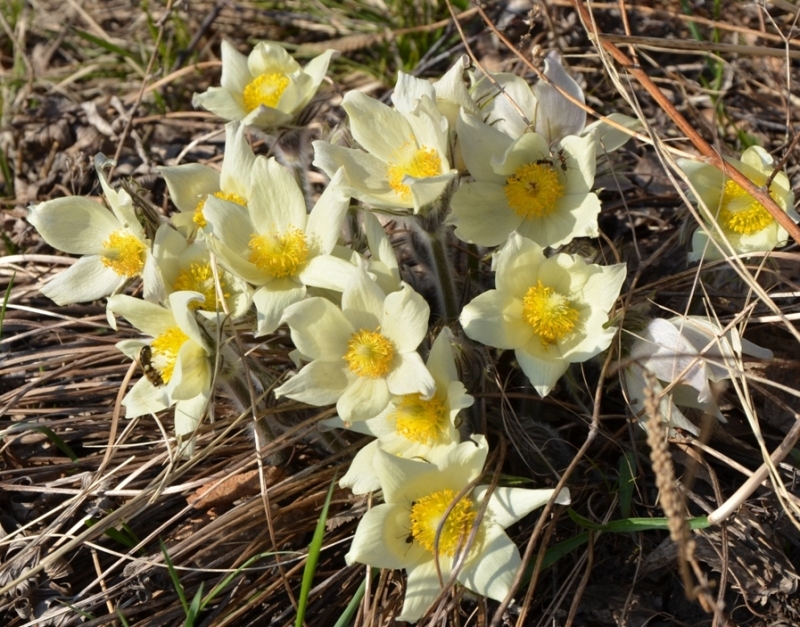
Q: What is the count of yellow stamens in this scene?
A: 13